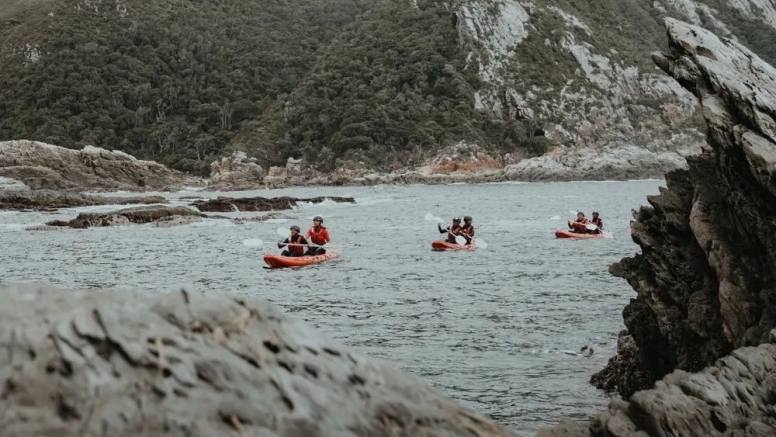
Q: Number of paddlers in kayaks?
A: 6